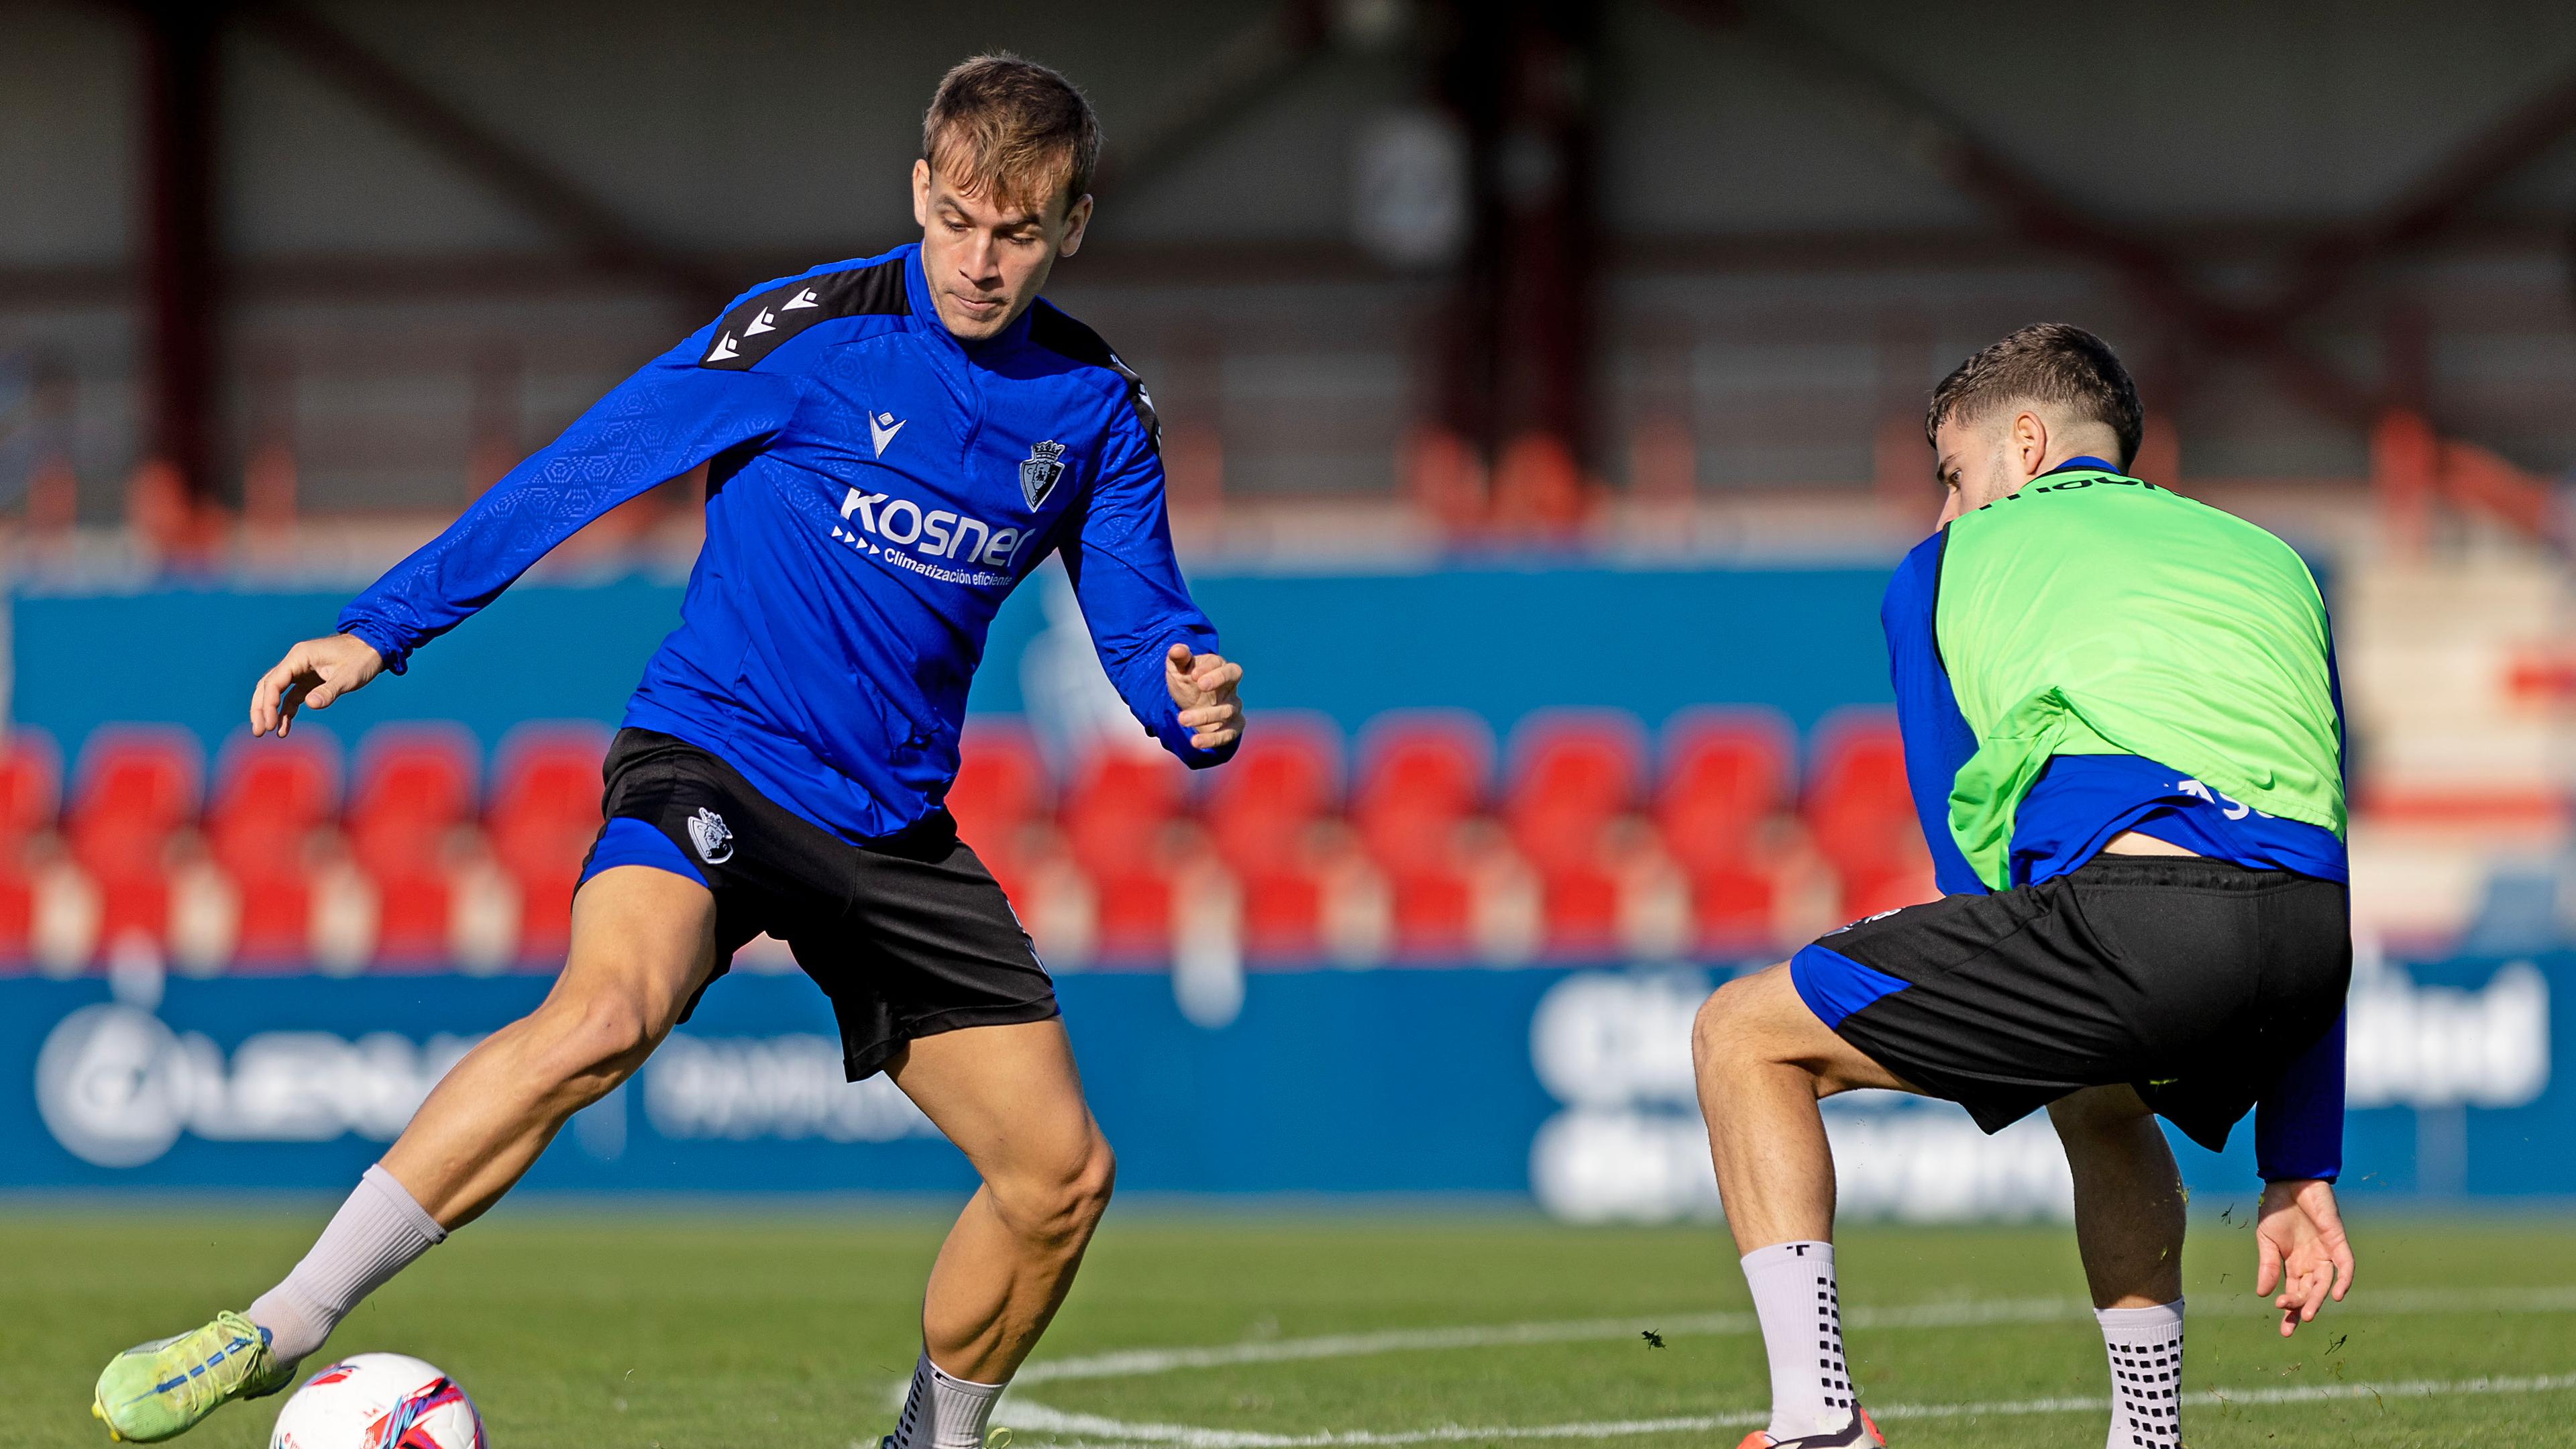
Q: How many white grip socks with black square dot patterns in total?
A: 3